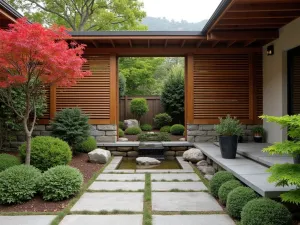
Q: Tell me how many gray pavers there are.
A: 9